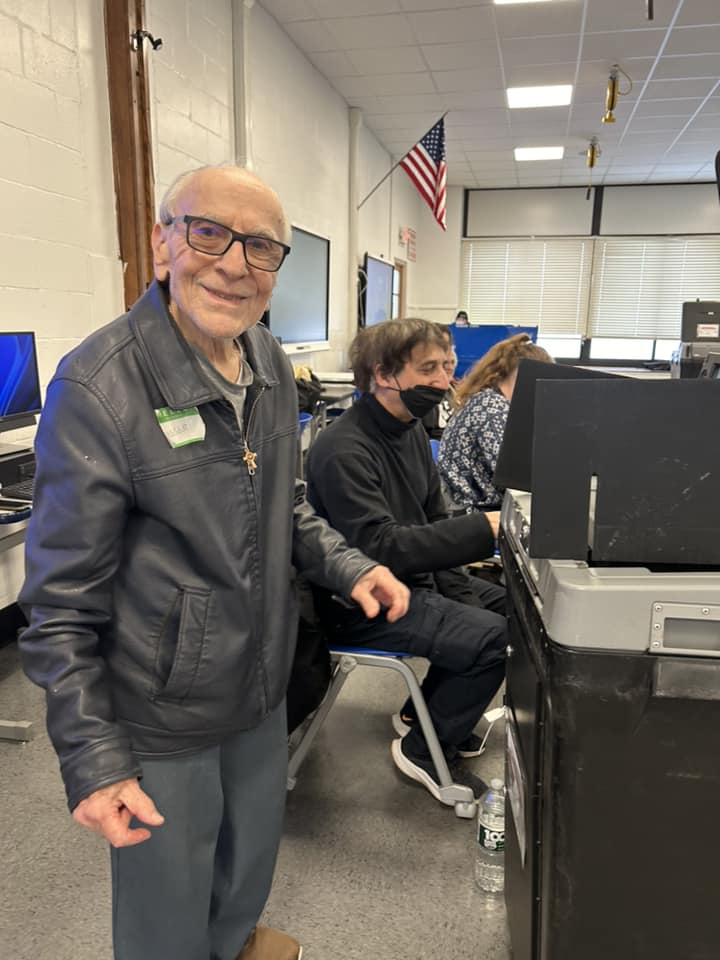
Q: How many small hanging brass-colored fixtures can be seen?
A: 2